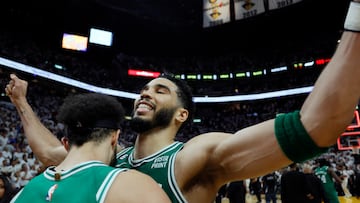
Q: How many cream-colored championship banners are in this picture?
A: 3